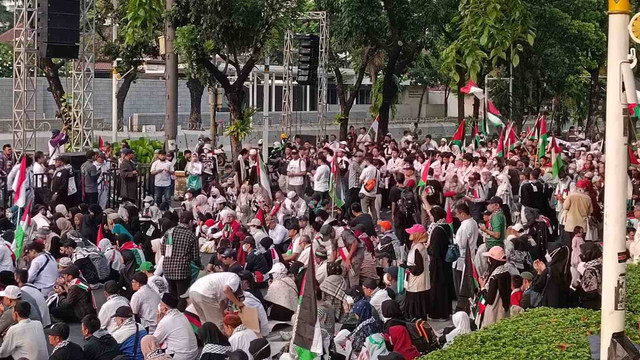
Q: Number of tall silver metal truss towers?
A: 4